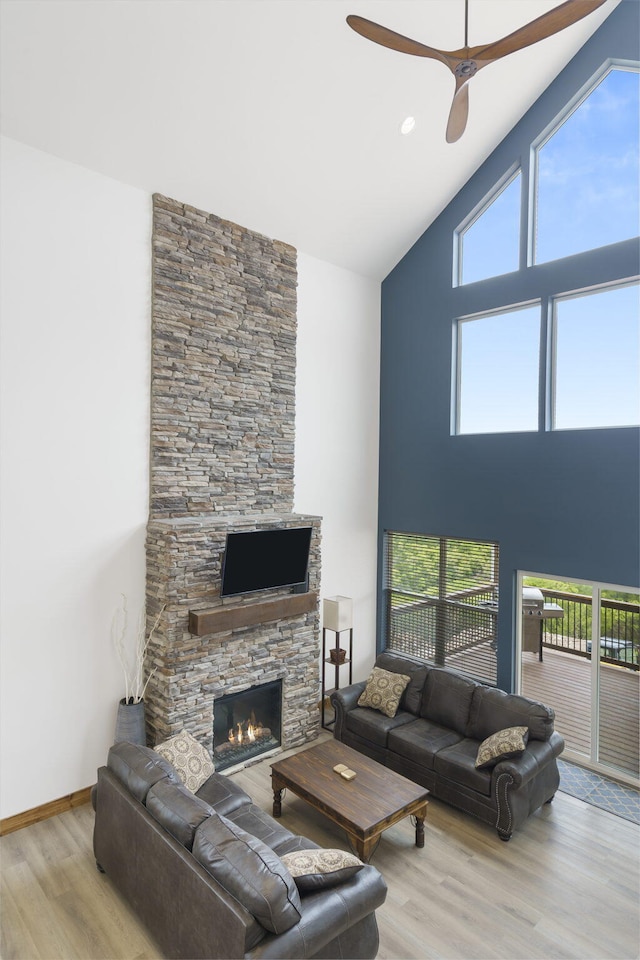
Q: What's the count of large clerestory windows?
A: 4